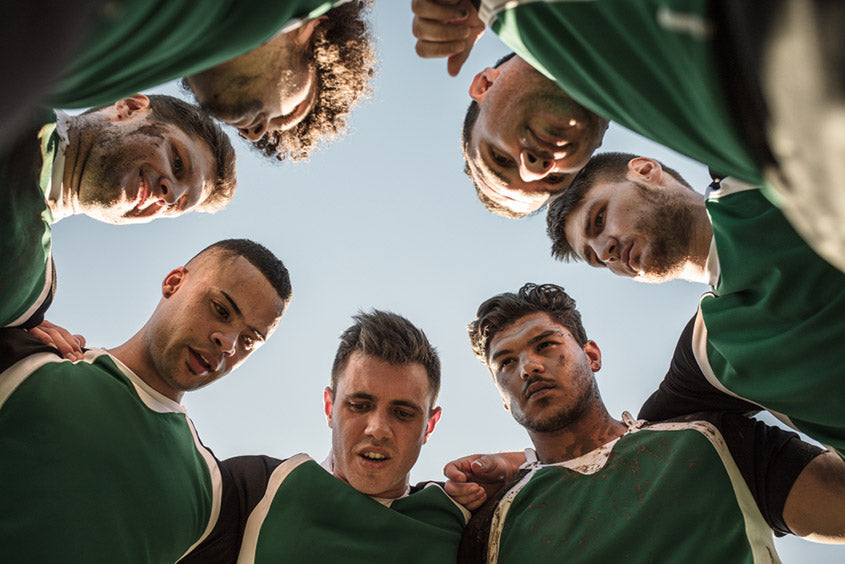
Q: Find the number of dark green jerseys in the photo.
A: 7